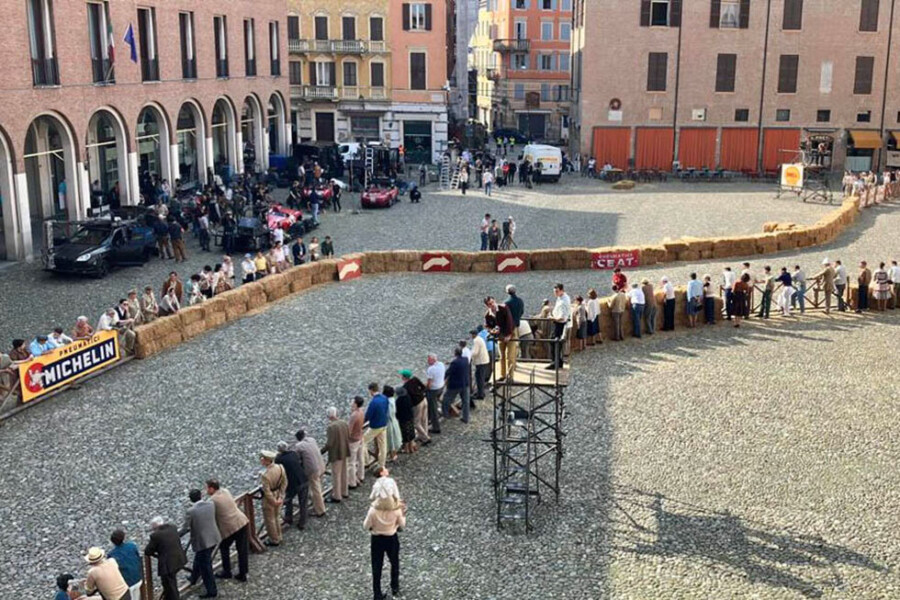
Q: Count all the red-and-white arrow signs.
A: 3